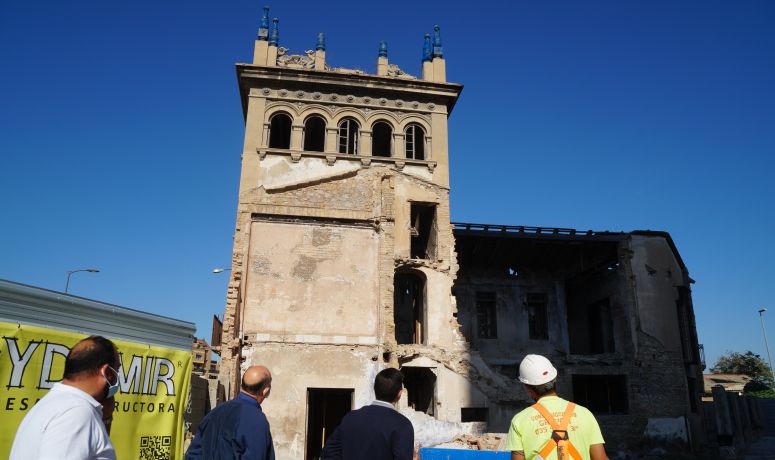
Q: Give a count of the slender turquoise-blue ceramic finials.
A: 6